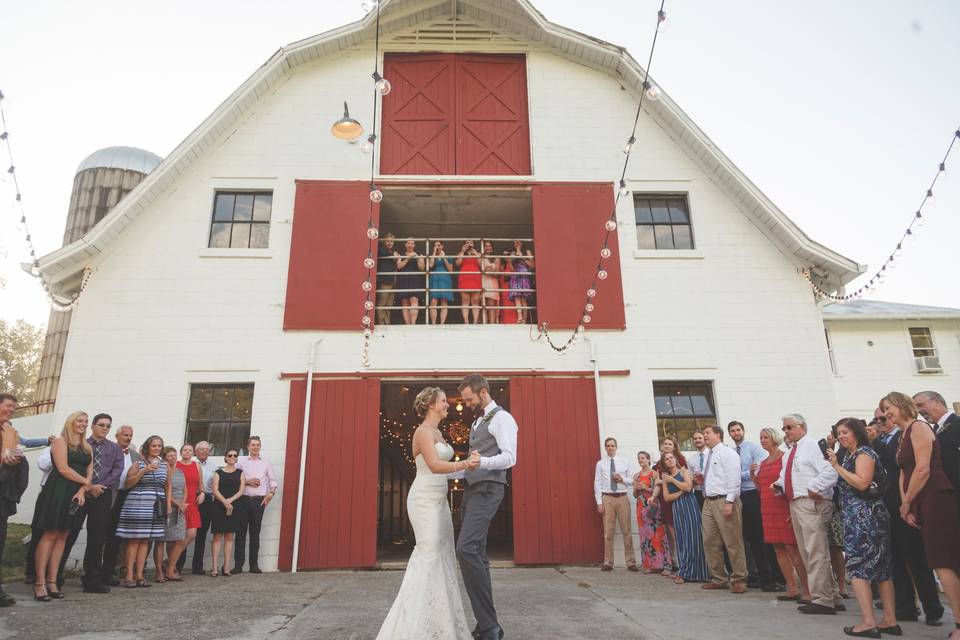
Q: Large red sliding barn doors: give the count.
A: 4